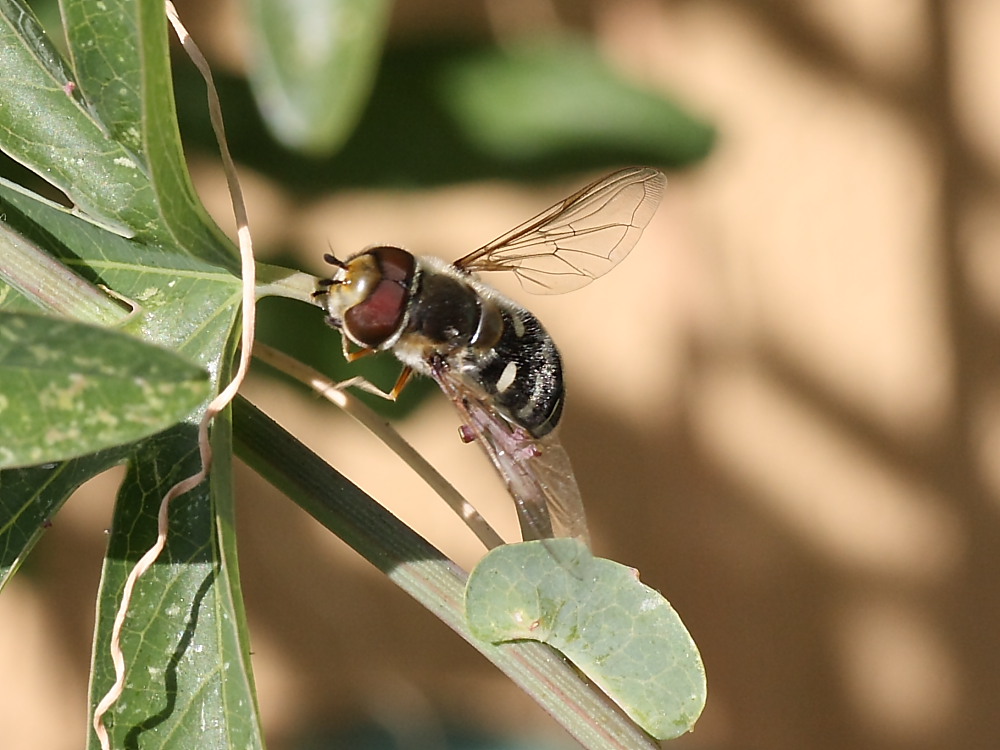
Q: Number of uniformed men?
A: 0